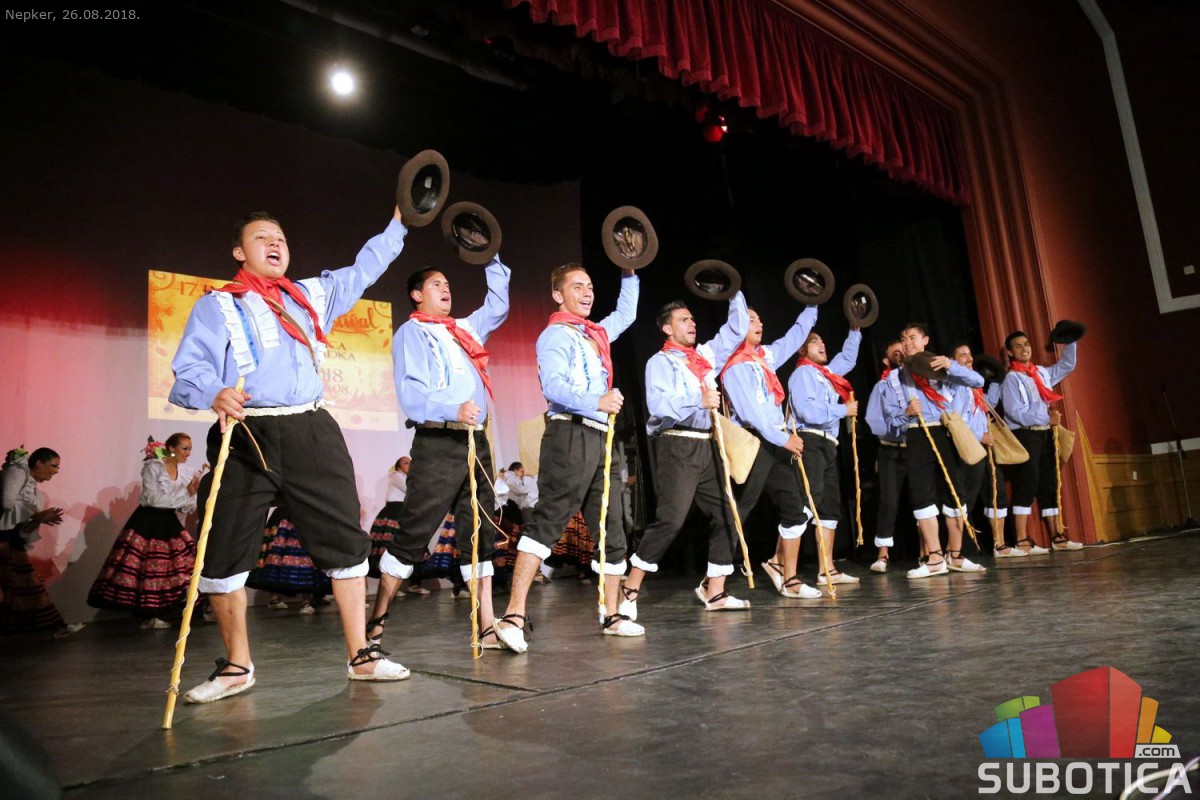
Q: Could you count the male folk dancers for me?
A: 10